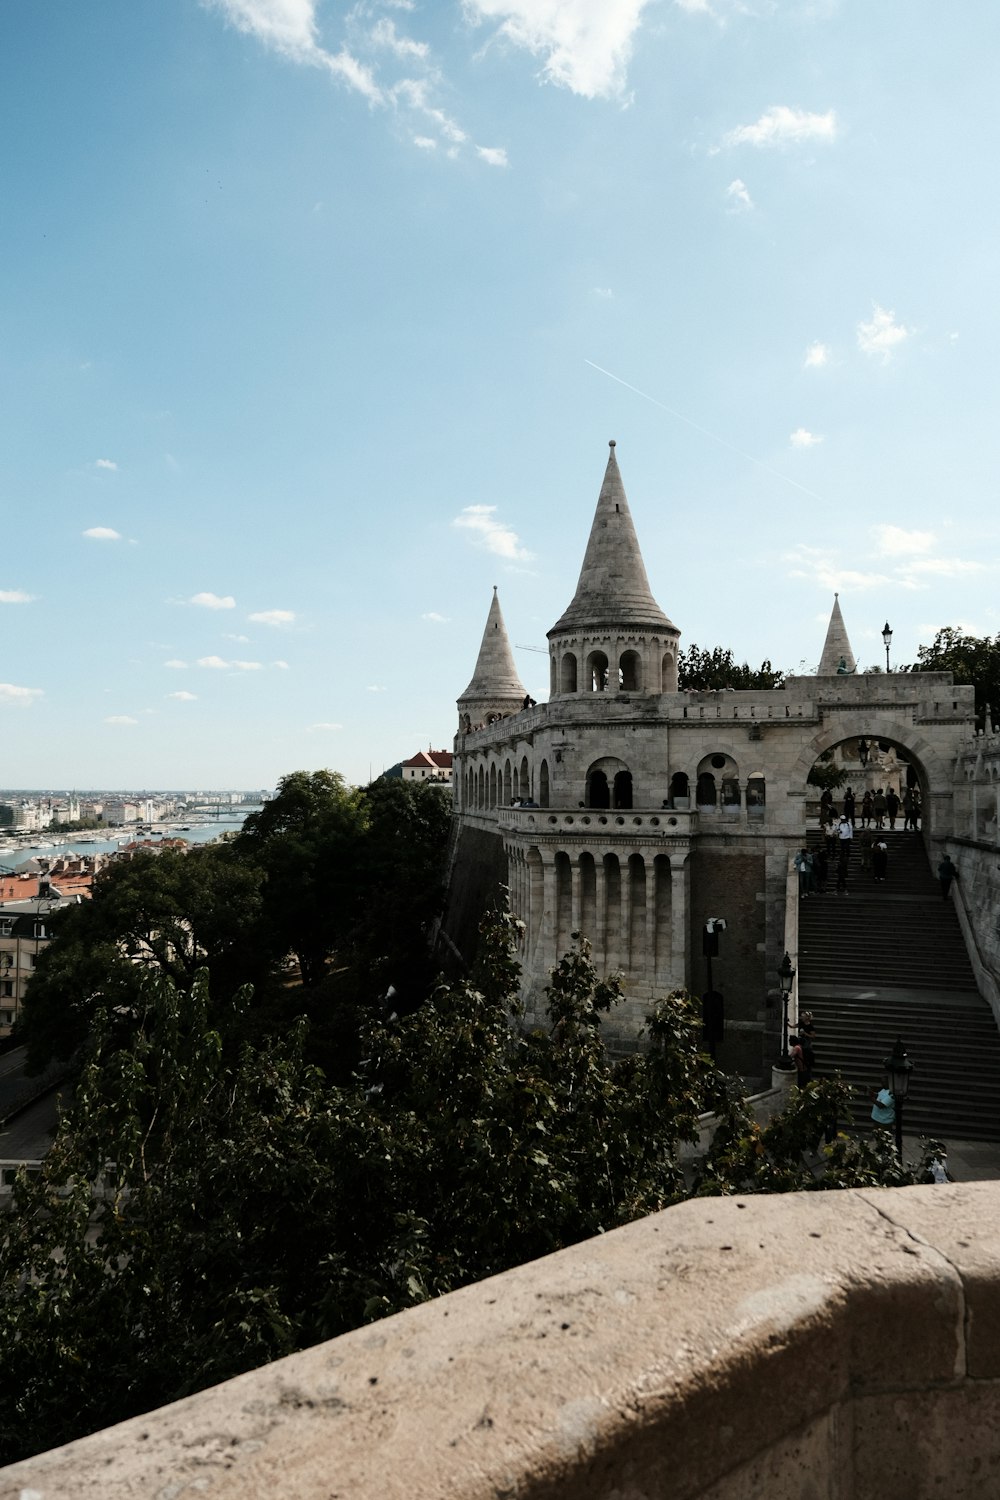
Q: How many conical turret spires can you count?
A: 3